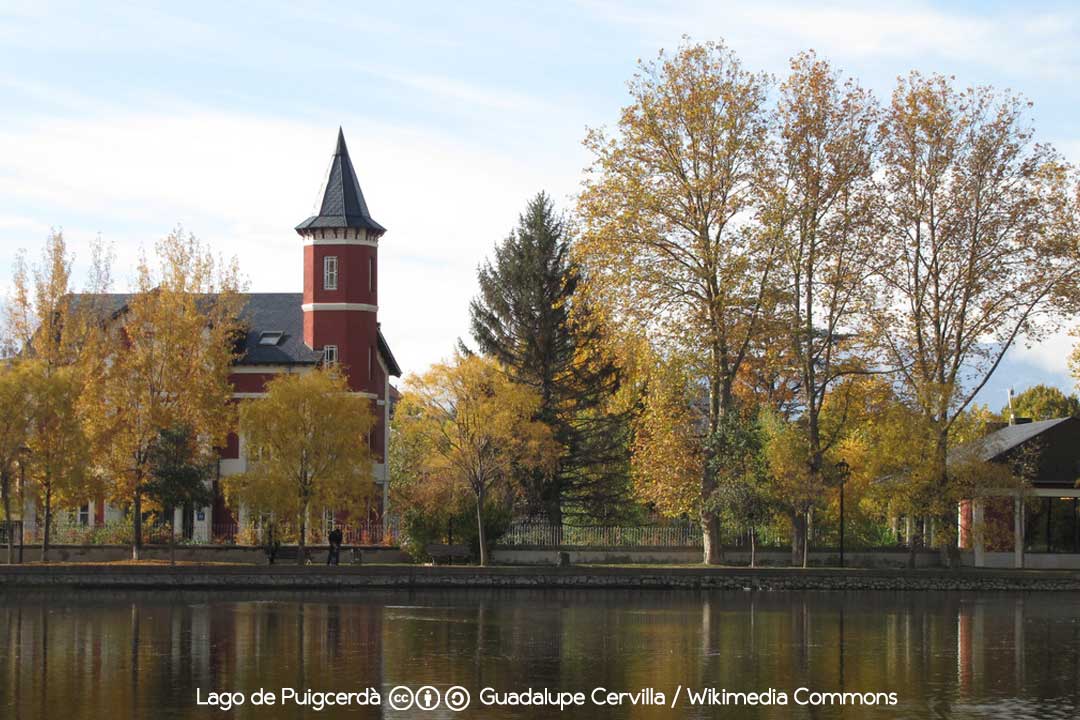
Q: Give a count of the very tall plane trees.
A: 3